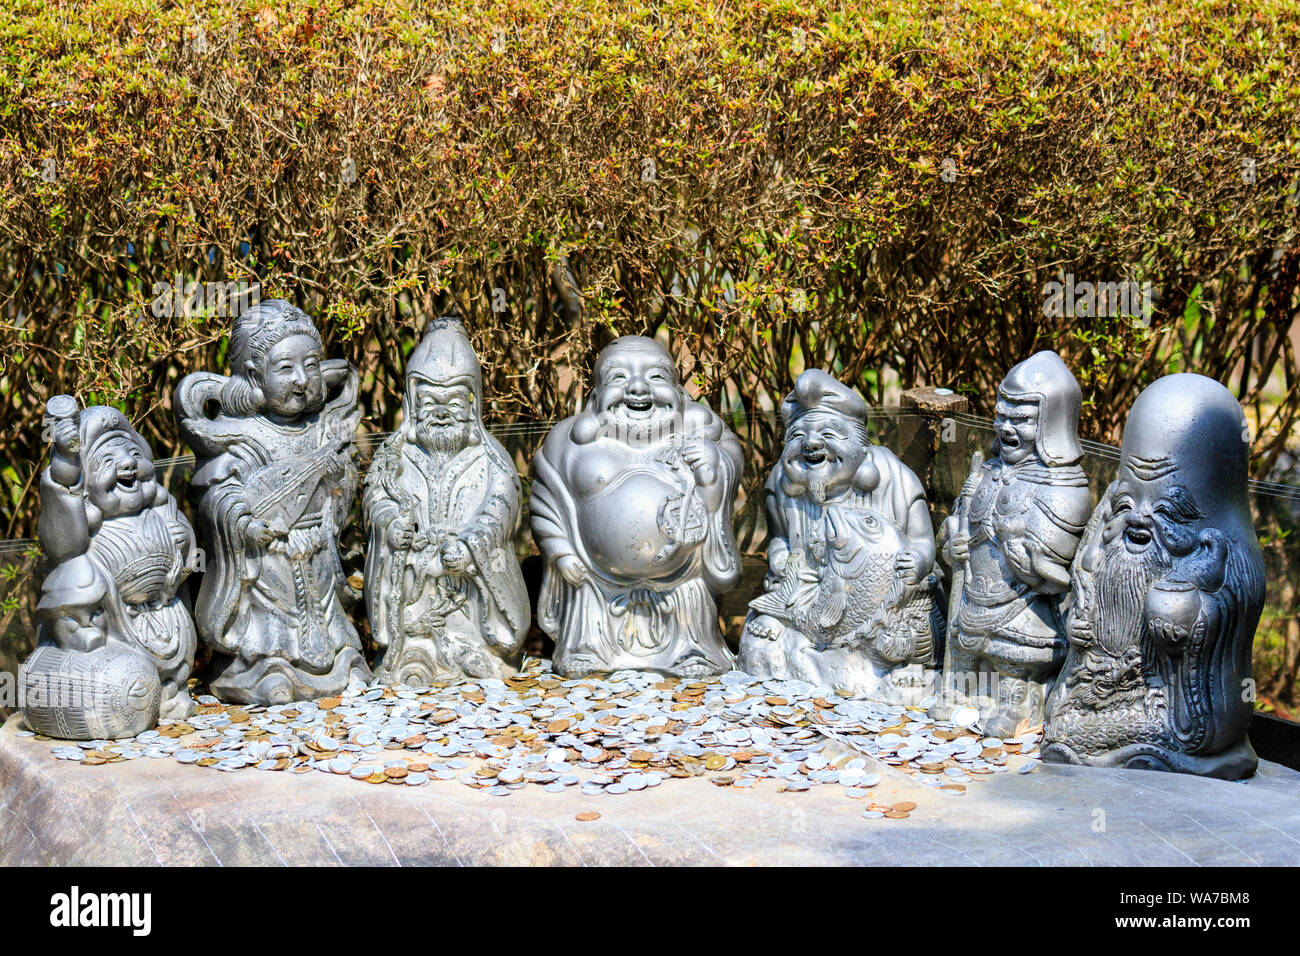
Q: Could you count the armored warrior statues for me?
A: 1